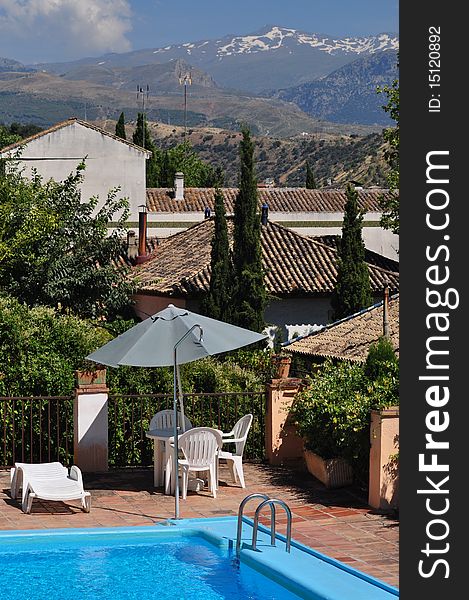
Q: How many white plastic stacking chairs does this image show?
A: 3